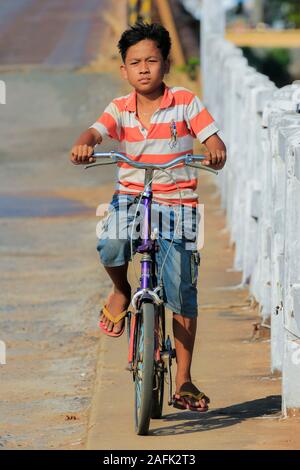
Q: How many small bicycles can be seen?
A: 1